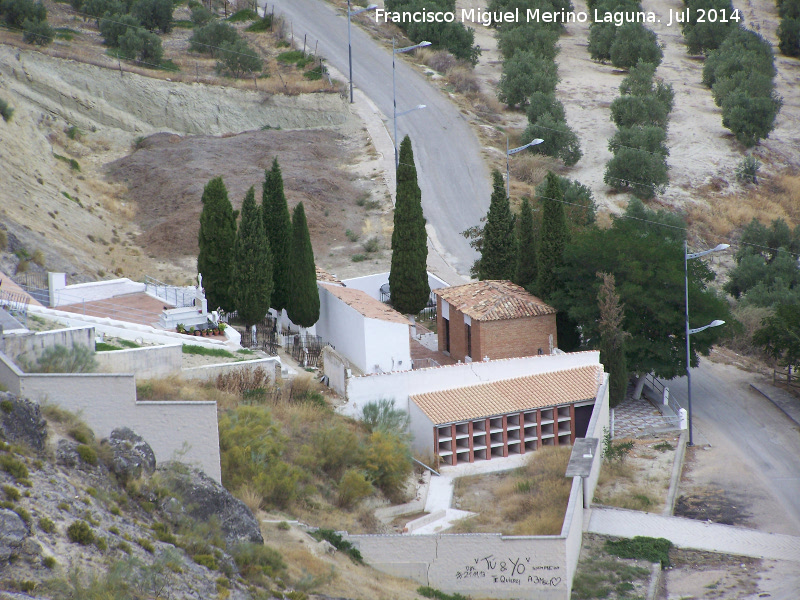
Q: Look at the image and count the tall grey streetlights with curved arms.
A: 4